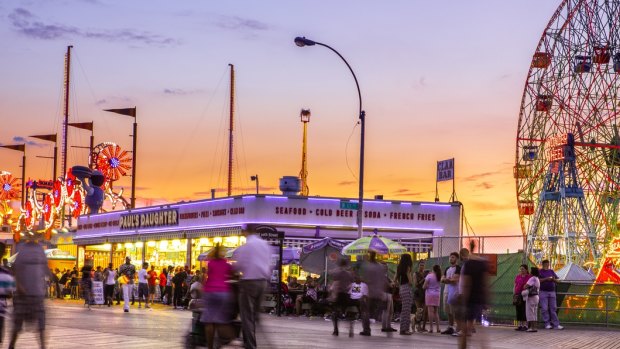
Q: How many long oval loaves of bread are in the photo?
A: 0